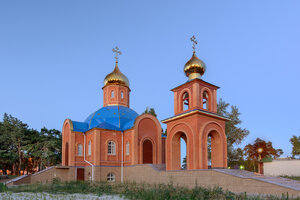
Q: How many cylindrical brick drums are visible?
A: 1